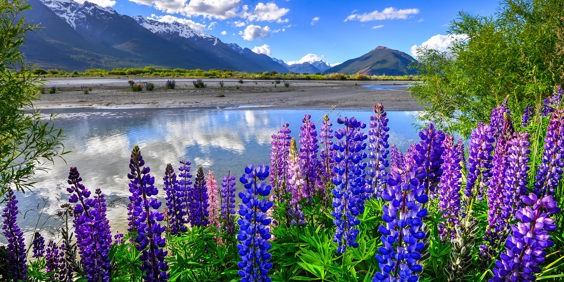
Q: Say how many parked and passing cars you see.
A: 0